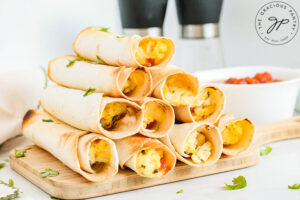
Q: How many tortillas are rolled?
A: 10